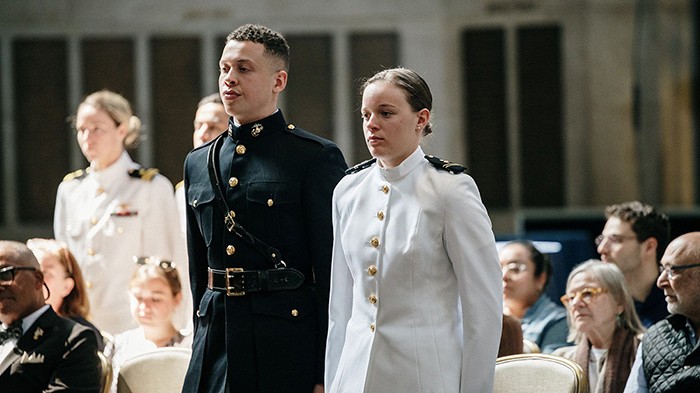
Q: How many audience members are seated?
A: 7